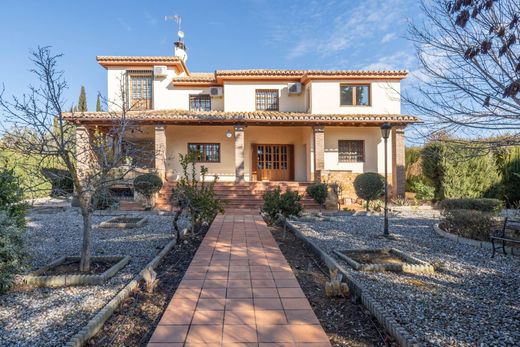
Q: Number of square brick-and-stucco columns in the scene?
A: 5